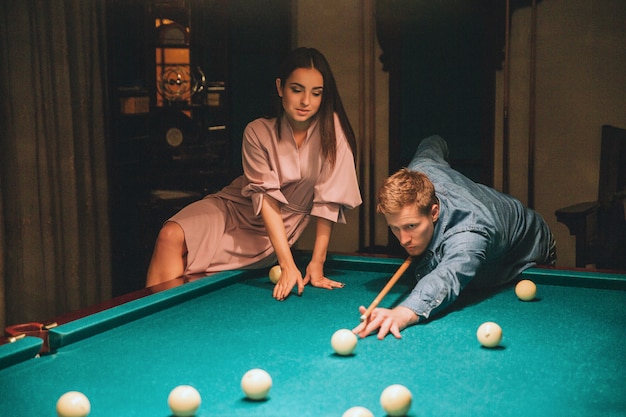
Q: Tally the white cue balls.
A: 9